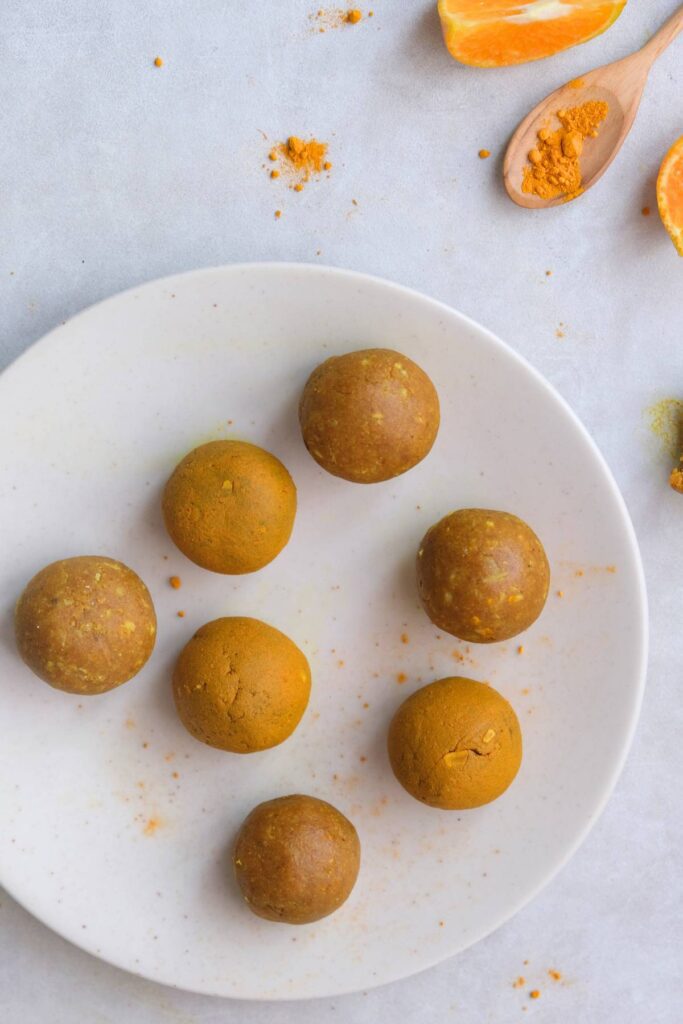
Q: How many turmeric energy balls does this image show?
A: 7